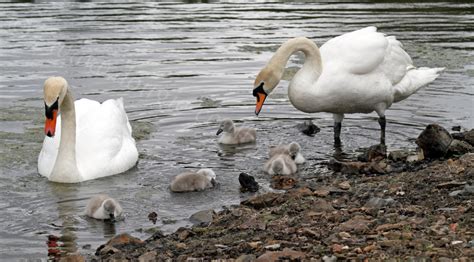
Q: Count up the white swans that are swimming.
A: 1